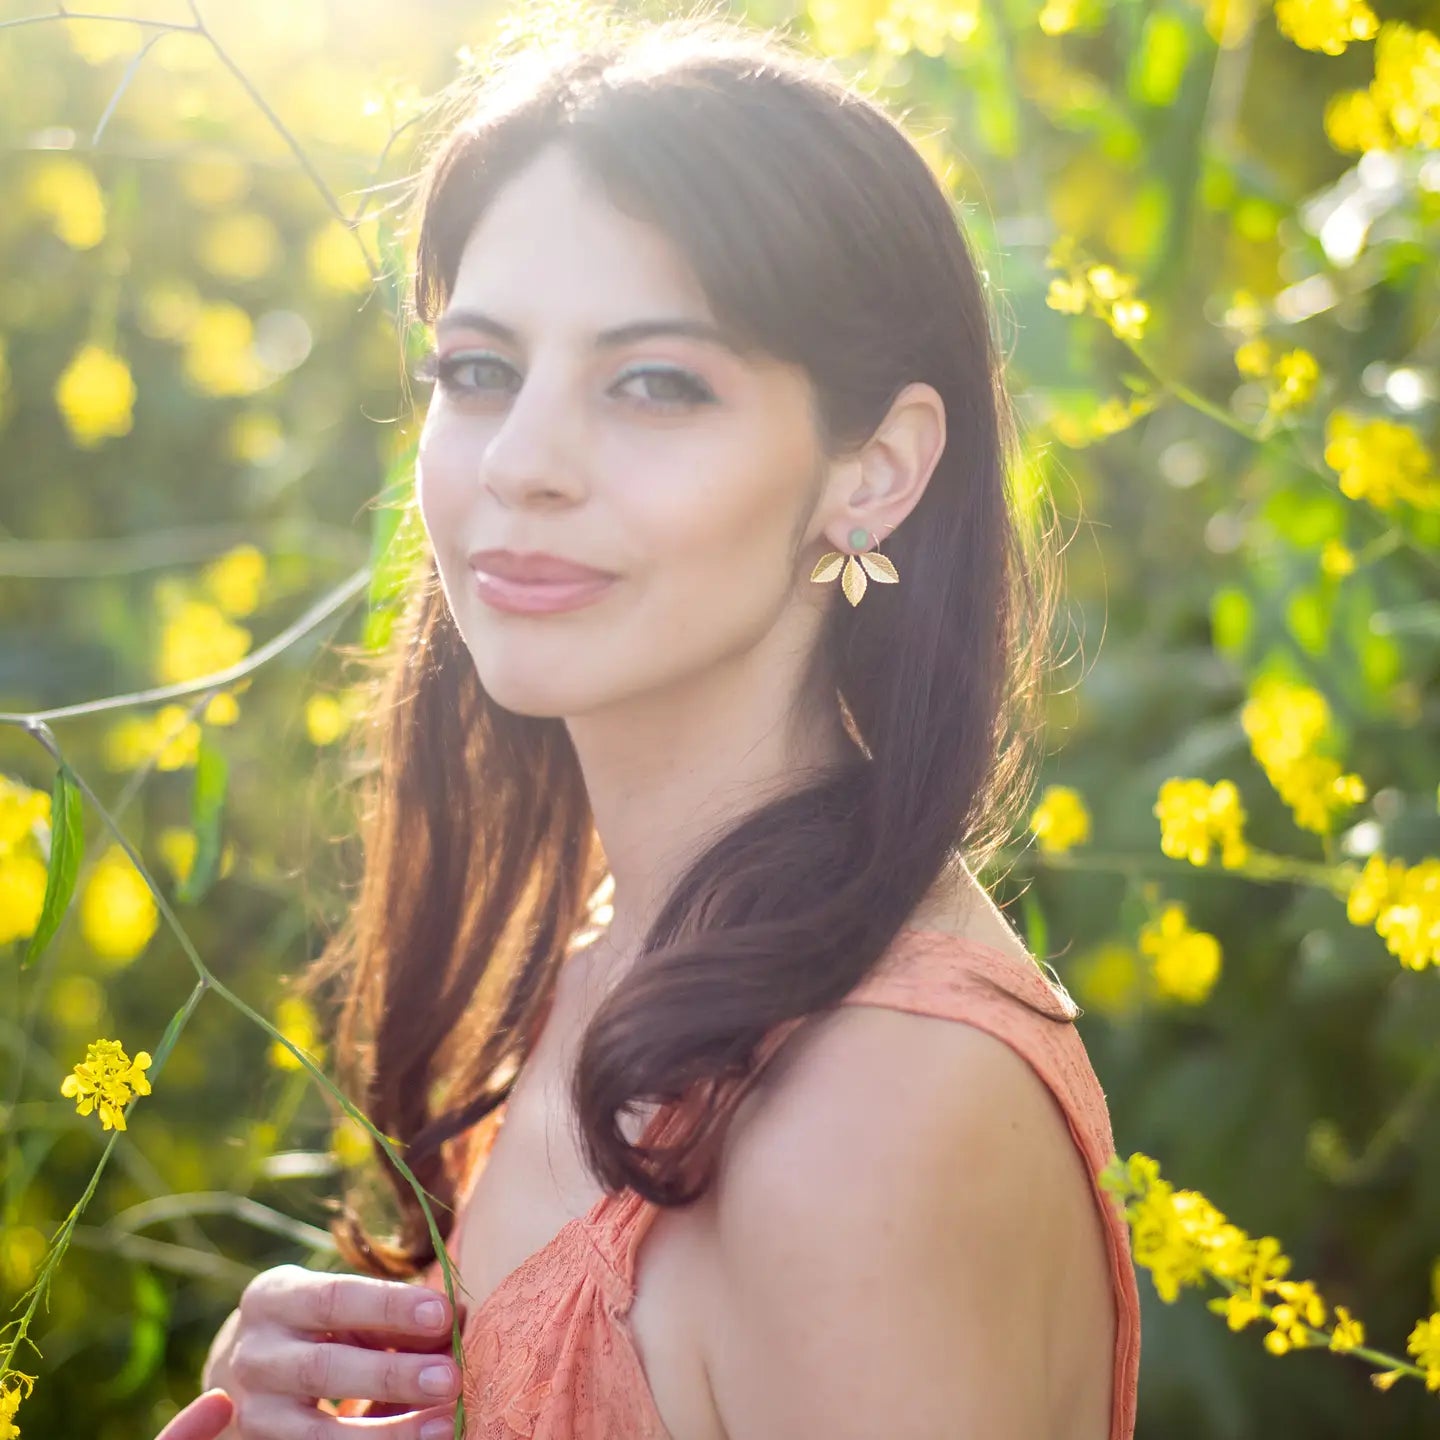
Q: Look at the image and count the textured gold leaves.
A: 3